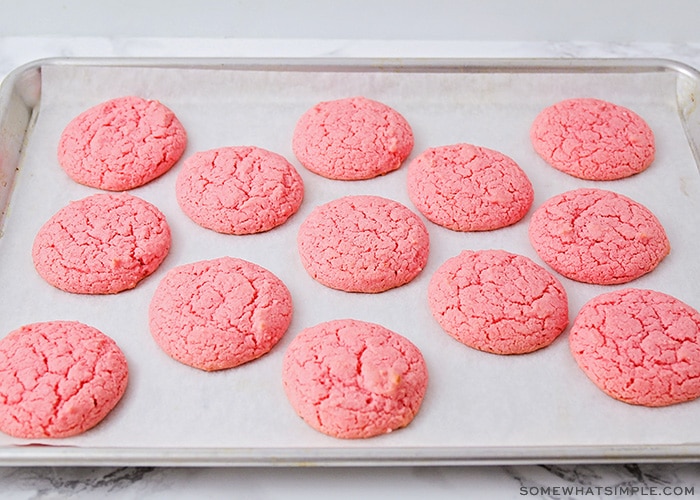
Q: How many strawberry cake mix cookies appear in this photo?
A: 13